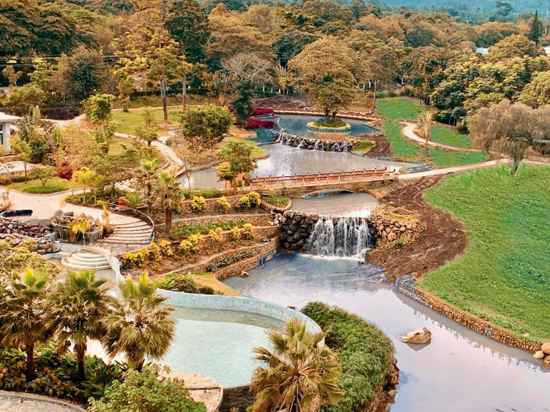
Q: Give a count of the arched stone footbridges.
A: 1